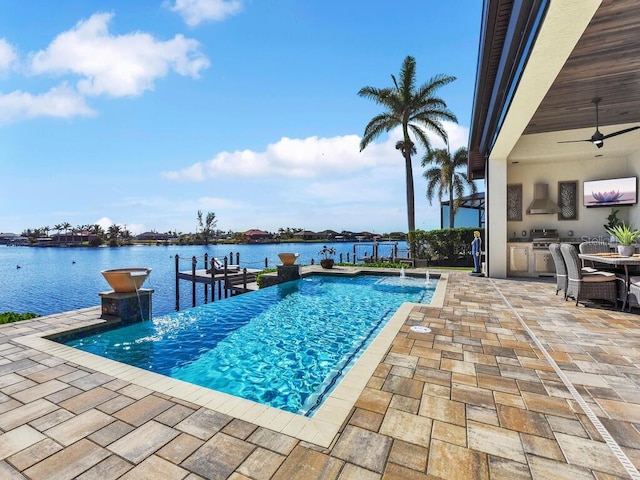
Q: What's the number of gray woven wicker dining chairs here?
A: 4